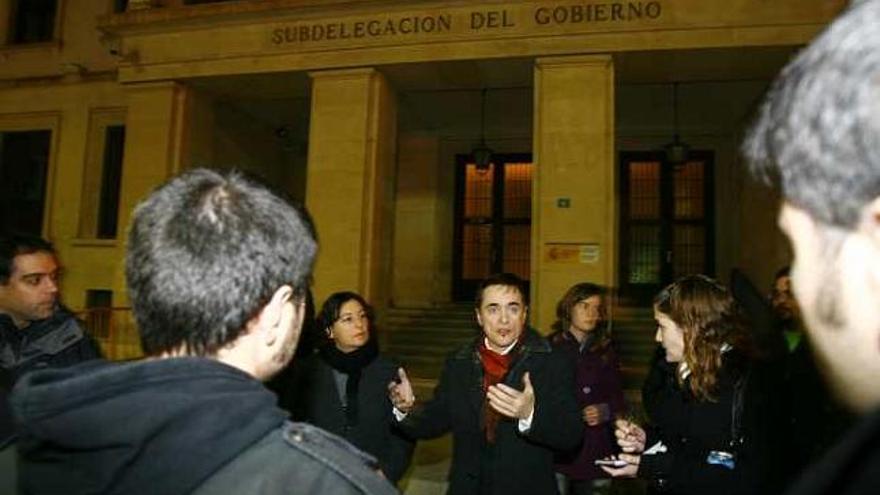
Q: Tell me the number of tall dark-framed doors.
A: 2